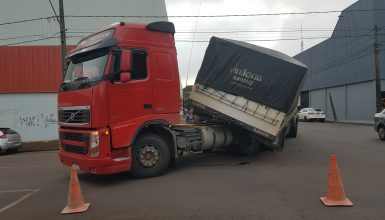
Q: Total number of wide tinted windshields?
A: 1